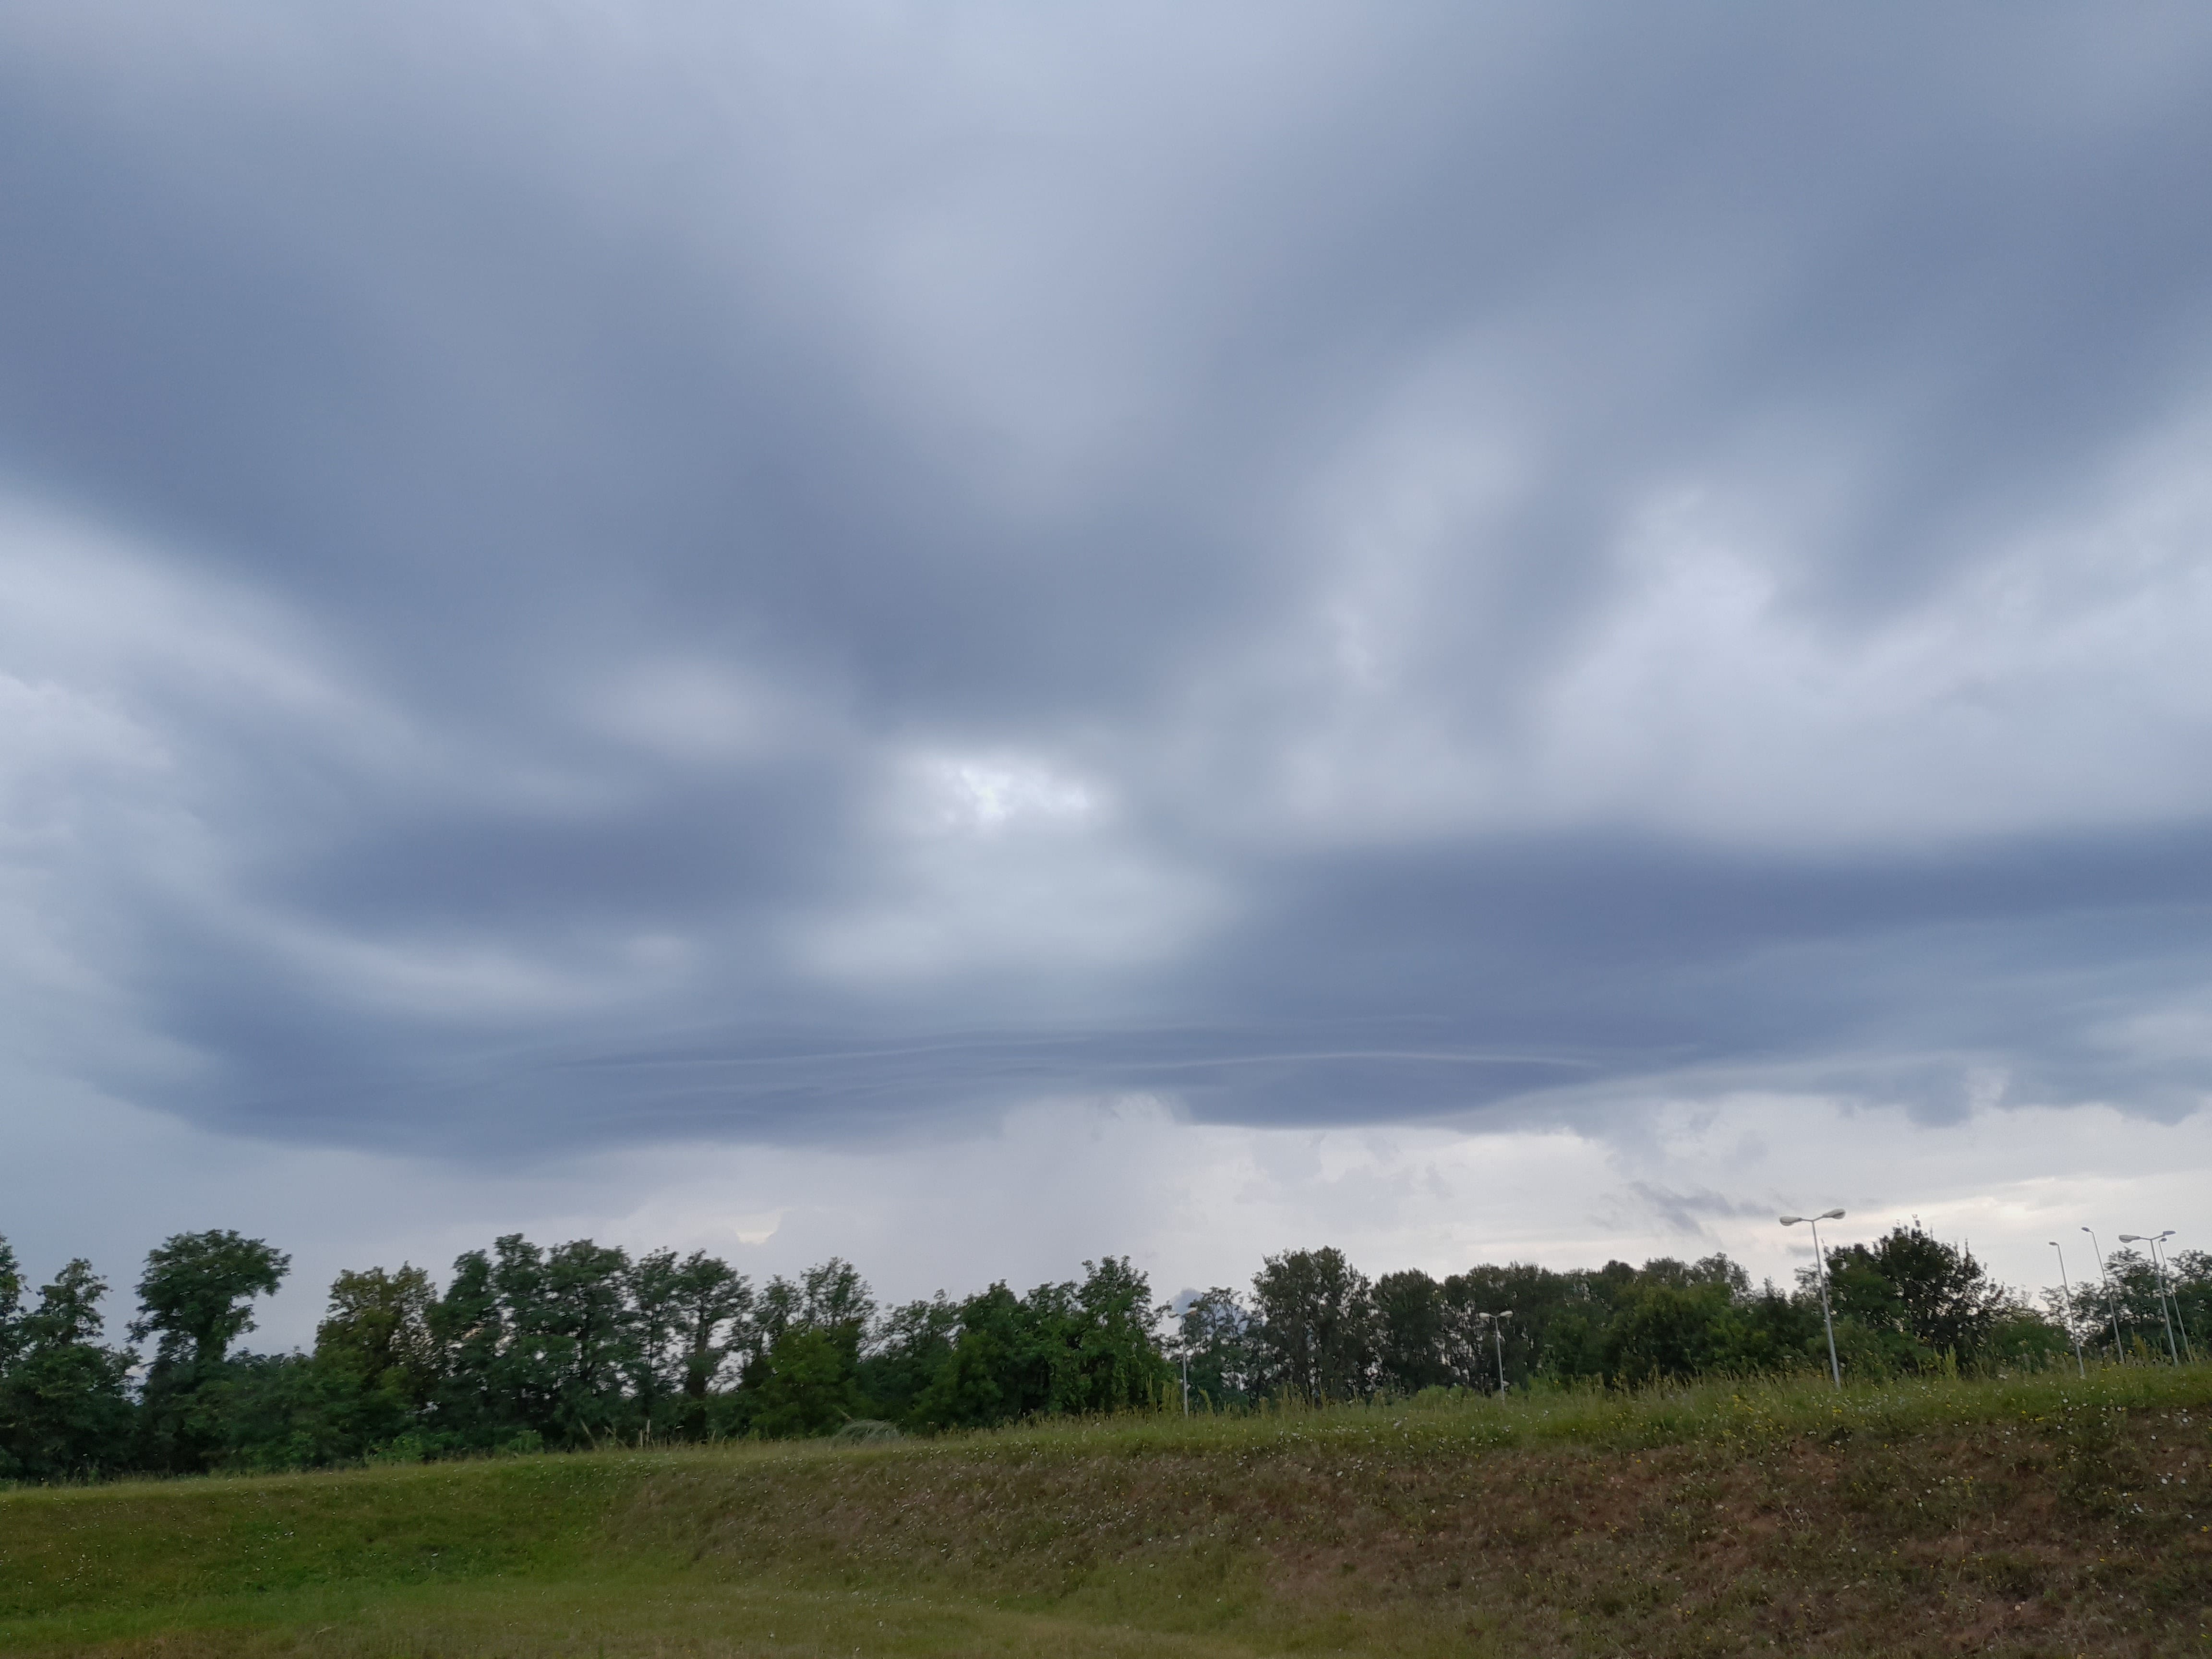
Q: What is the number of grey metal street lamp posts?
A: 7